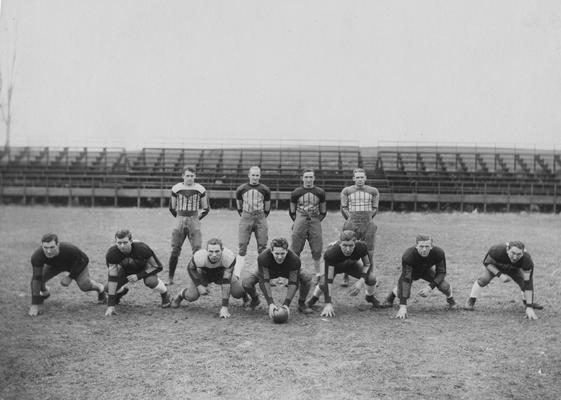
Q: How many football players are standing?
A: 4